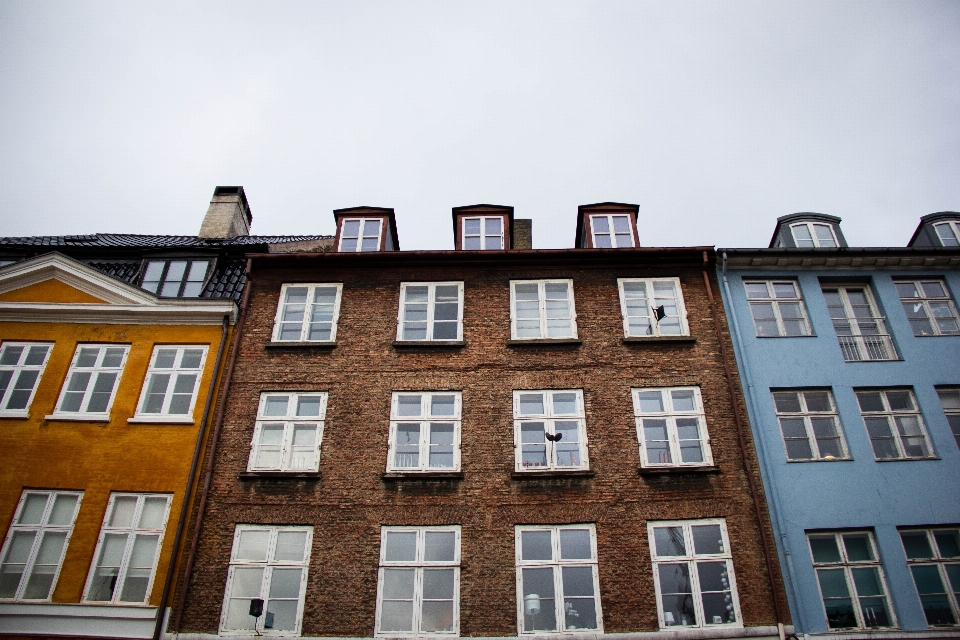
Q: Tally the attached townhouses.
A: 3